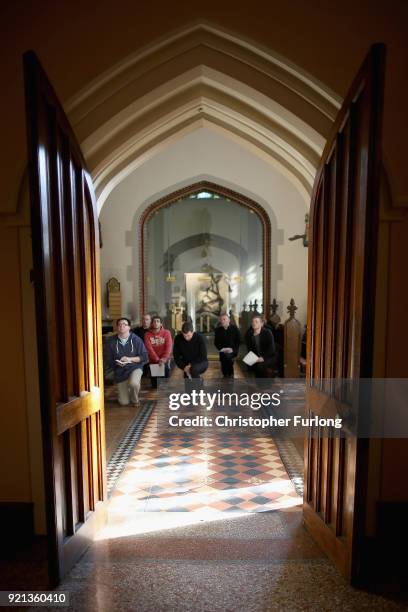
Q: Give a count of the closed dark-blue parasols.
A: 0